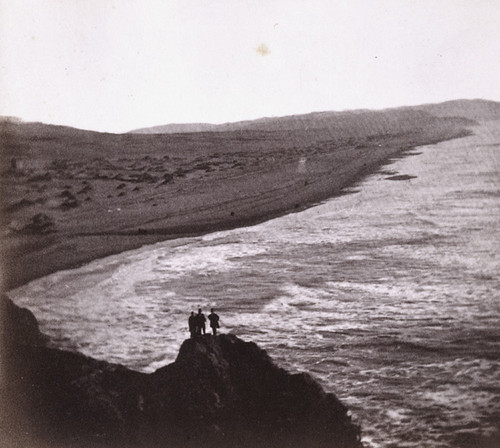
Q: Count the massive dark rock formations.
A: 1